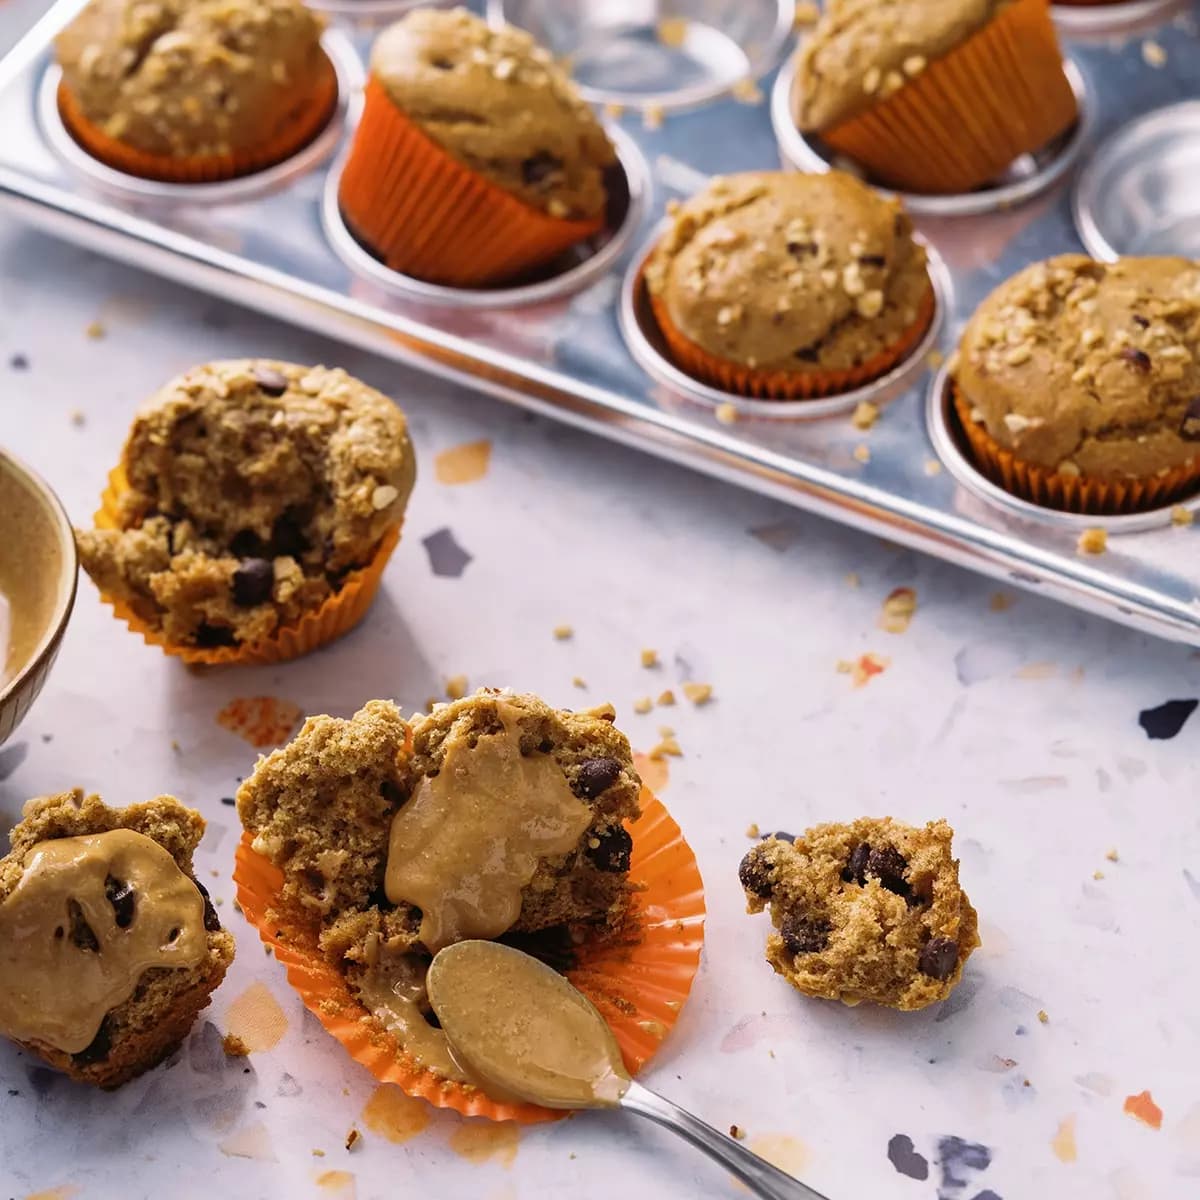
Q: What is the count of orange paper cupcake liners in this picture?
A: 7